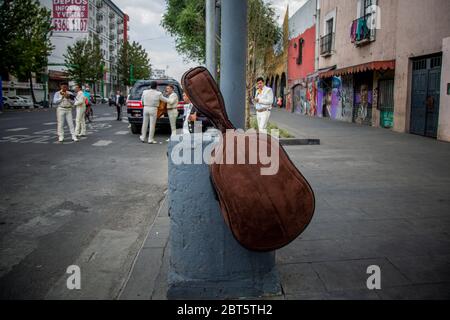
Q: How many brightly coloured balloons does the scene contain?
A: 0